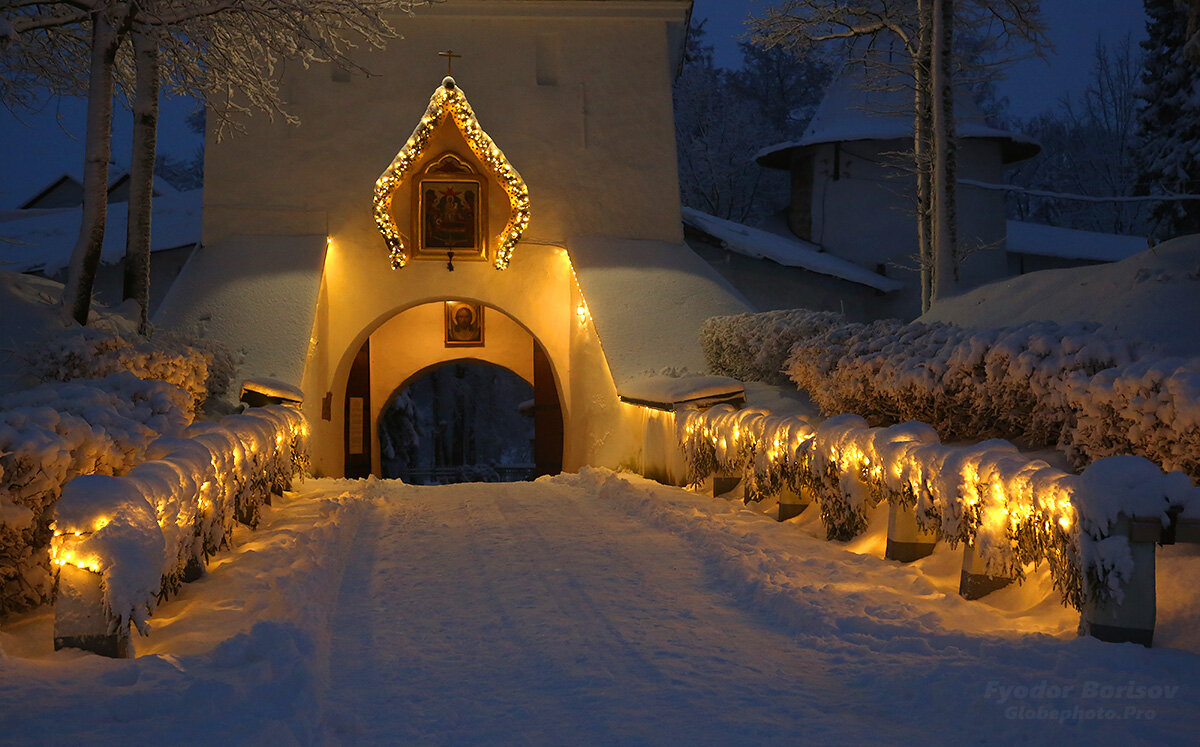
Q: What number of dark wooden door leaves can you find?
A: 2